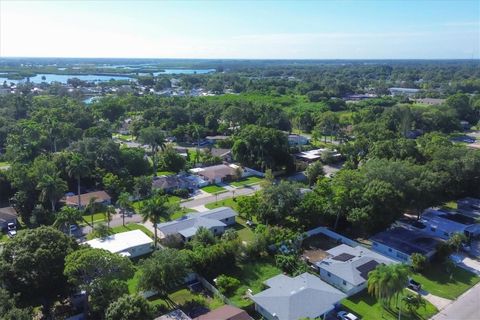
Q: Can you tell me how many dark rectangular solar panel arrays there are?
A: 2